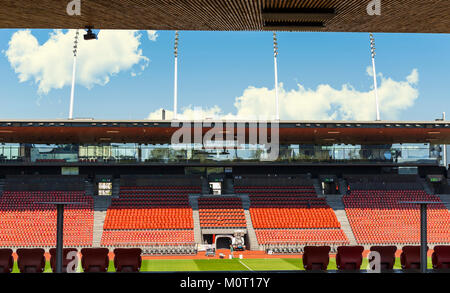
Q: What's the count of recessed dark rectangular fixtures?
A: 2